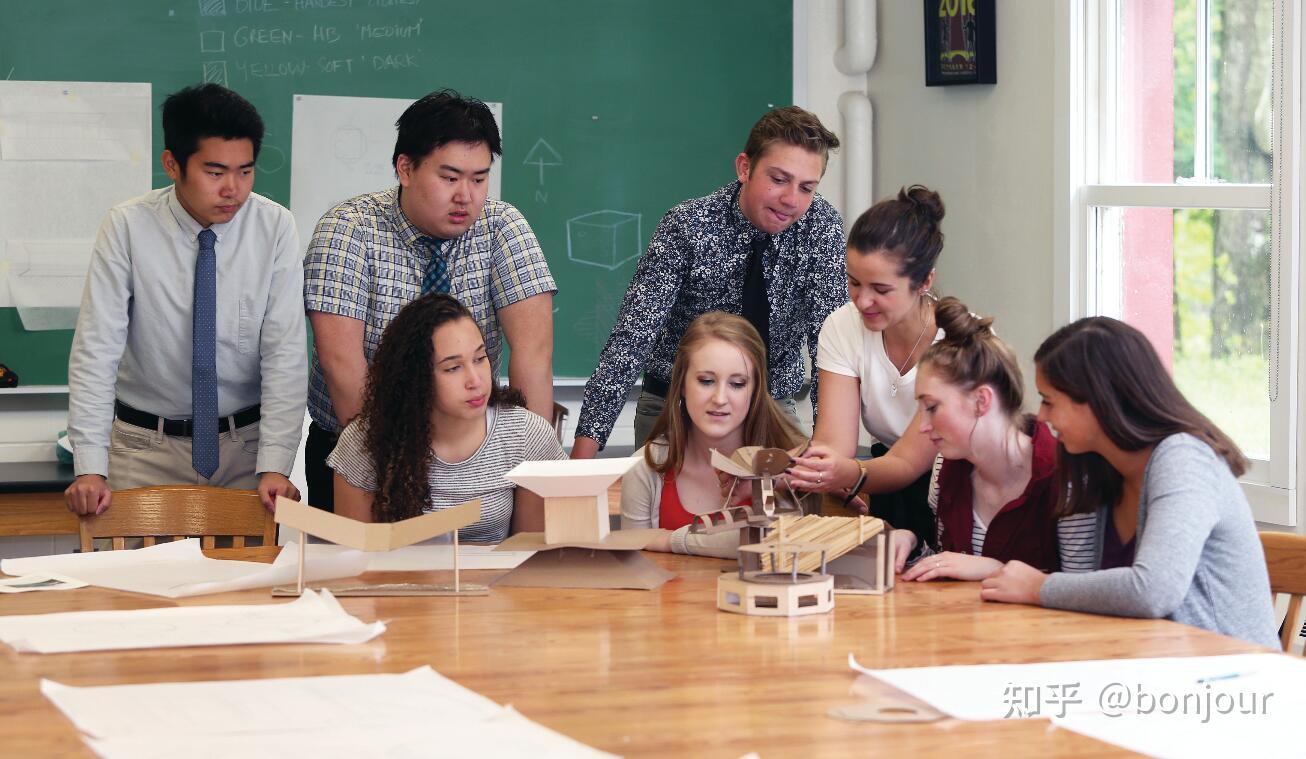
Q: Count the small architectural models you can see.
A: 5